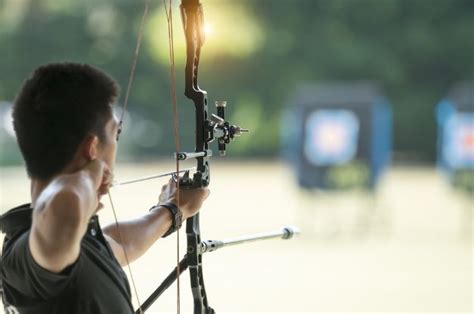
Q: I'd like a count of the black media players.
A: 0